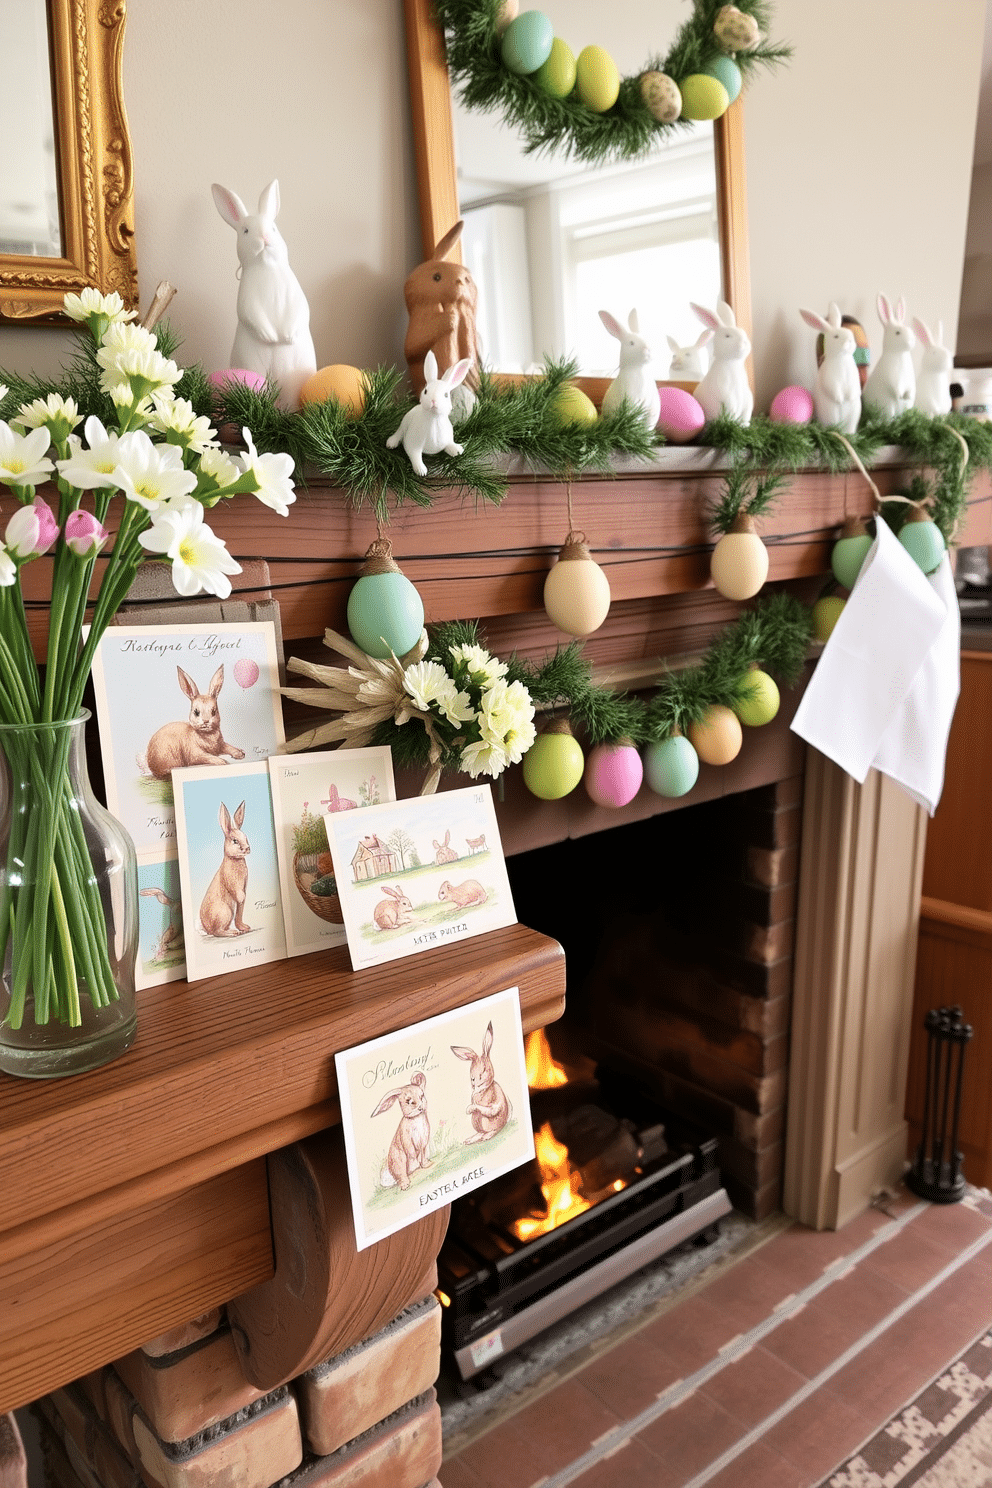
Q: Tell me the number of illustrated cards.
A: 6